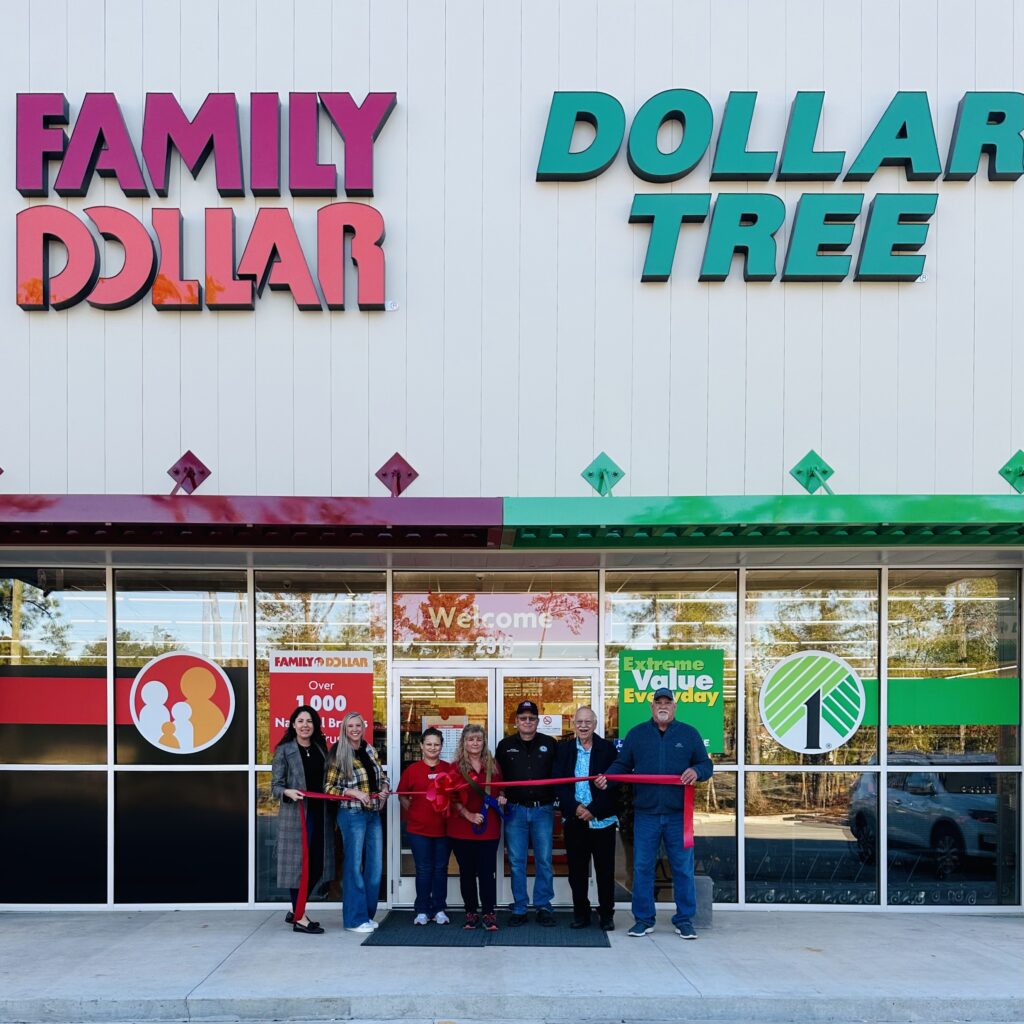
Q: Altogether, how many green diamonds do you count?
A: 3